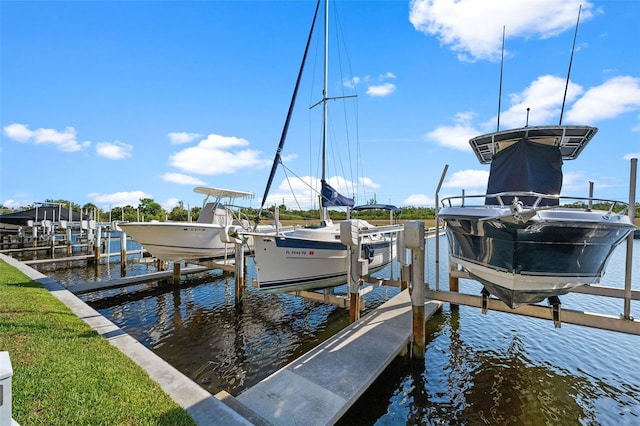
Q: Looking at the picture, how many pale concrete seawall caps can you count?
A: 1